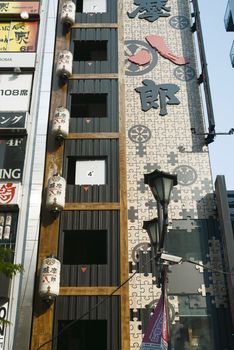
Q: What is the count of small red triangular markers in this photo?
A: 5